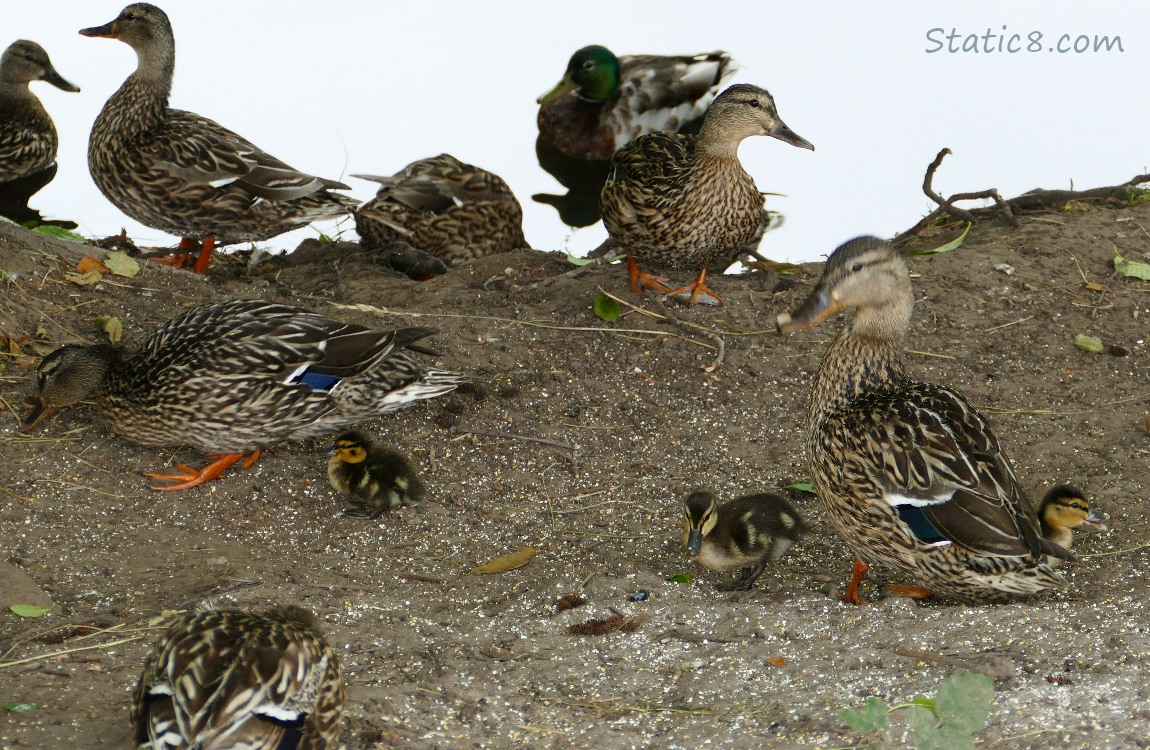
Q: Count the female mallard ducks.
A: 7